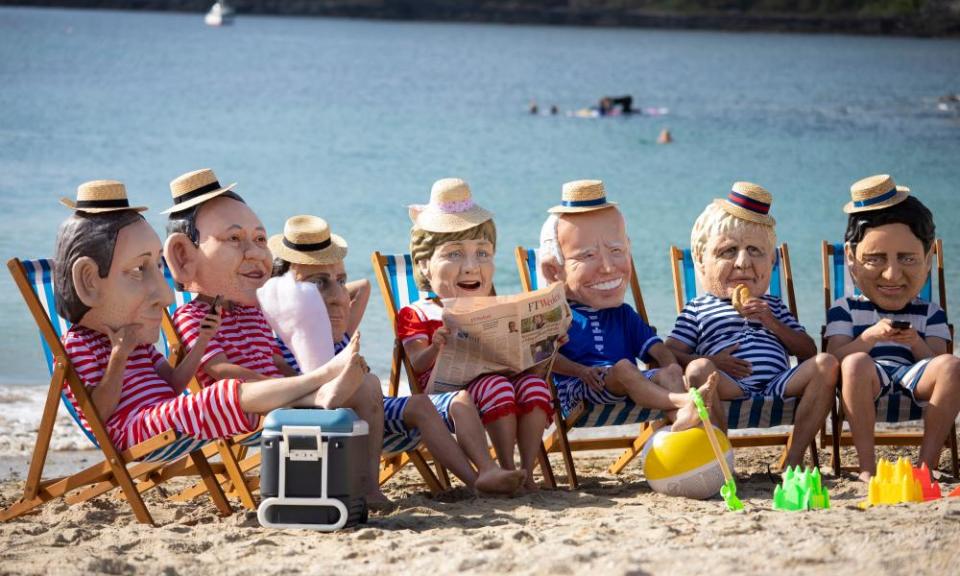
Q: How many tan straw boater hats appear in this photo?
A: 6